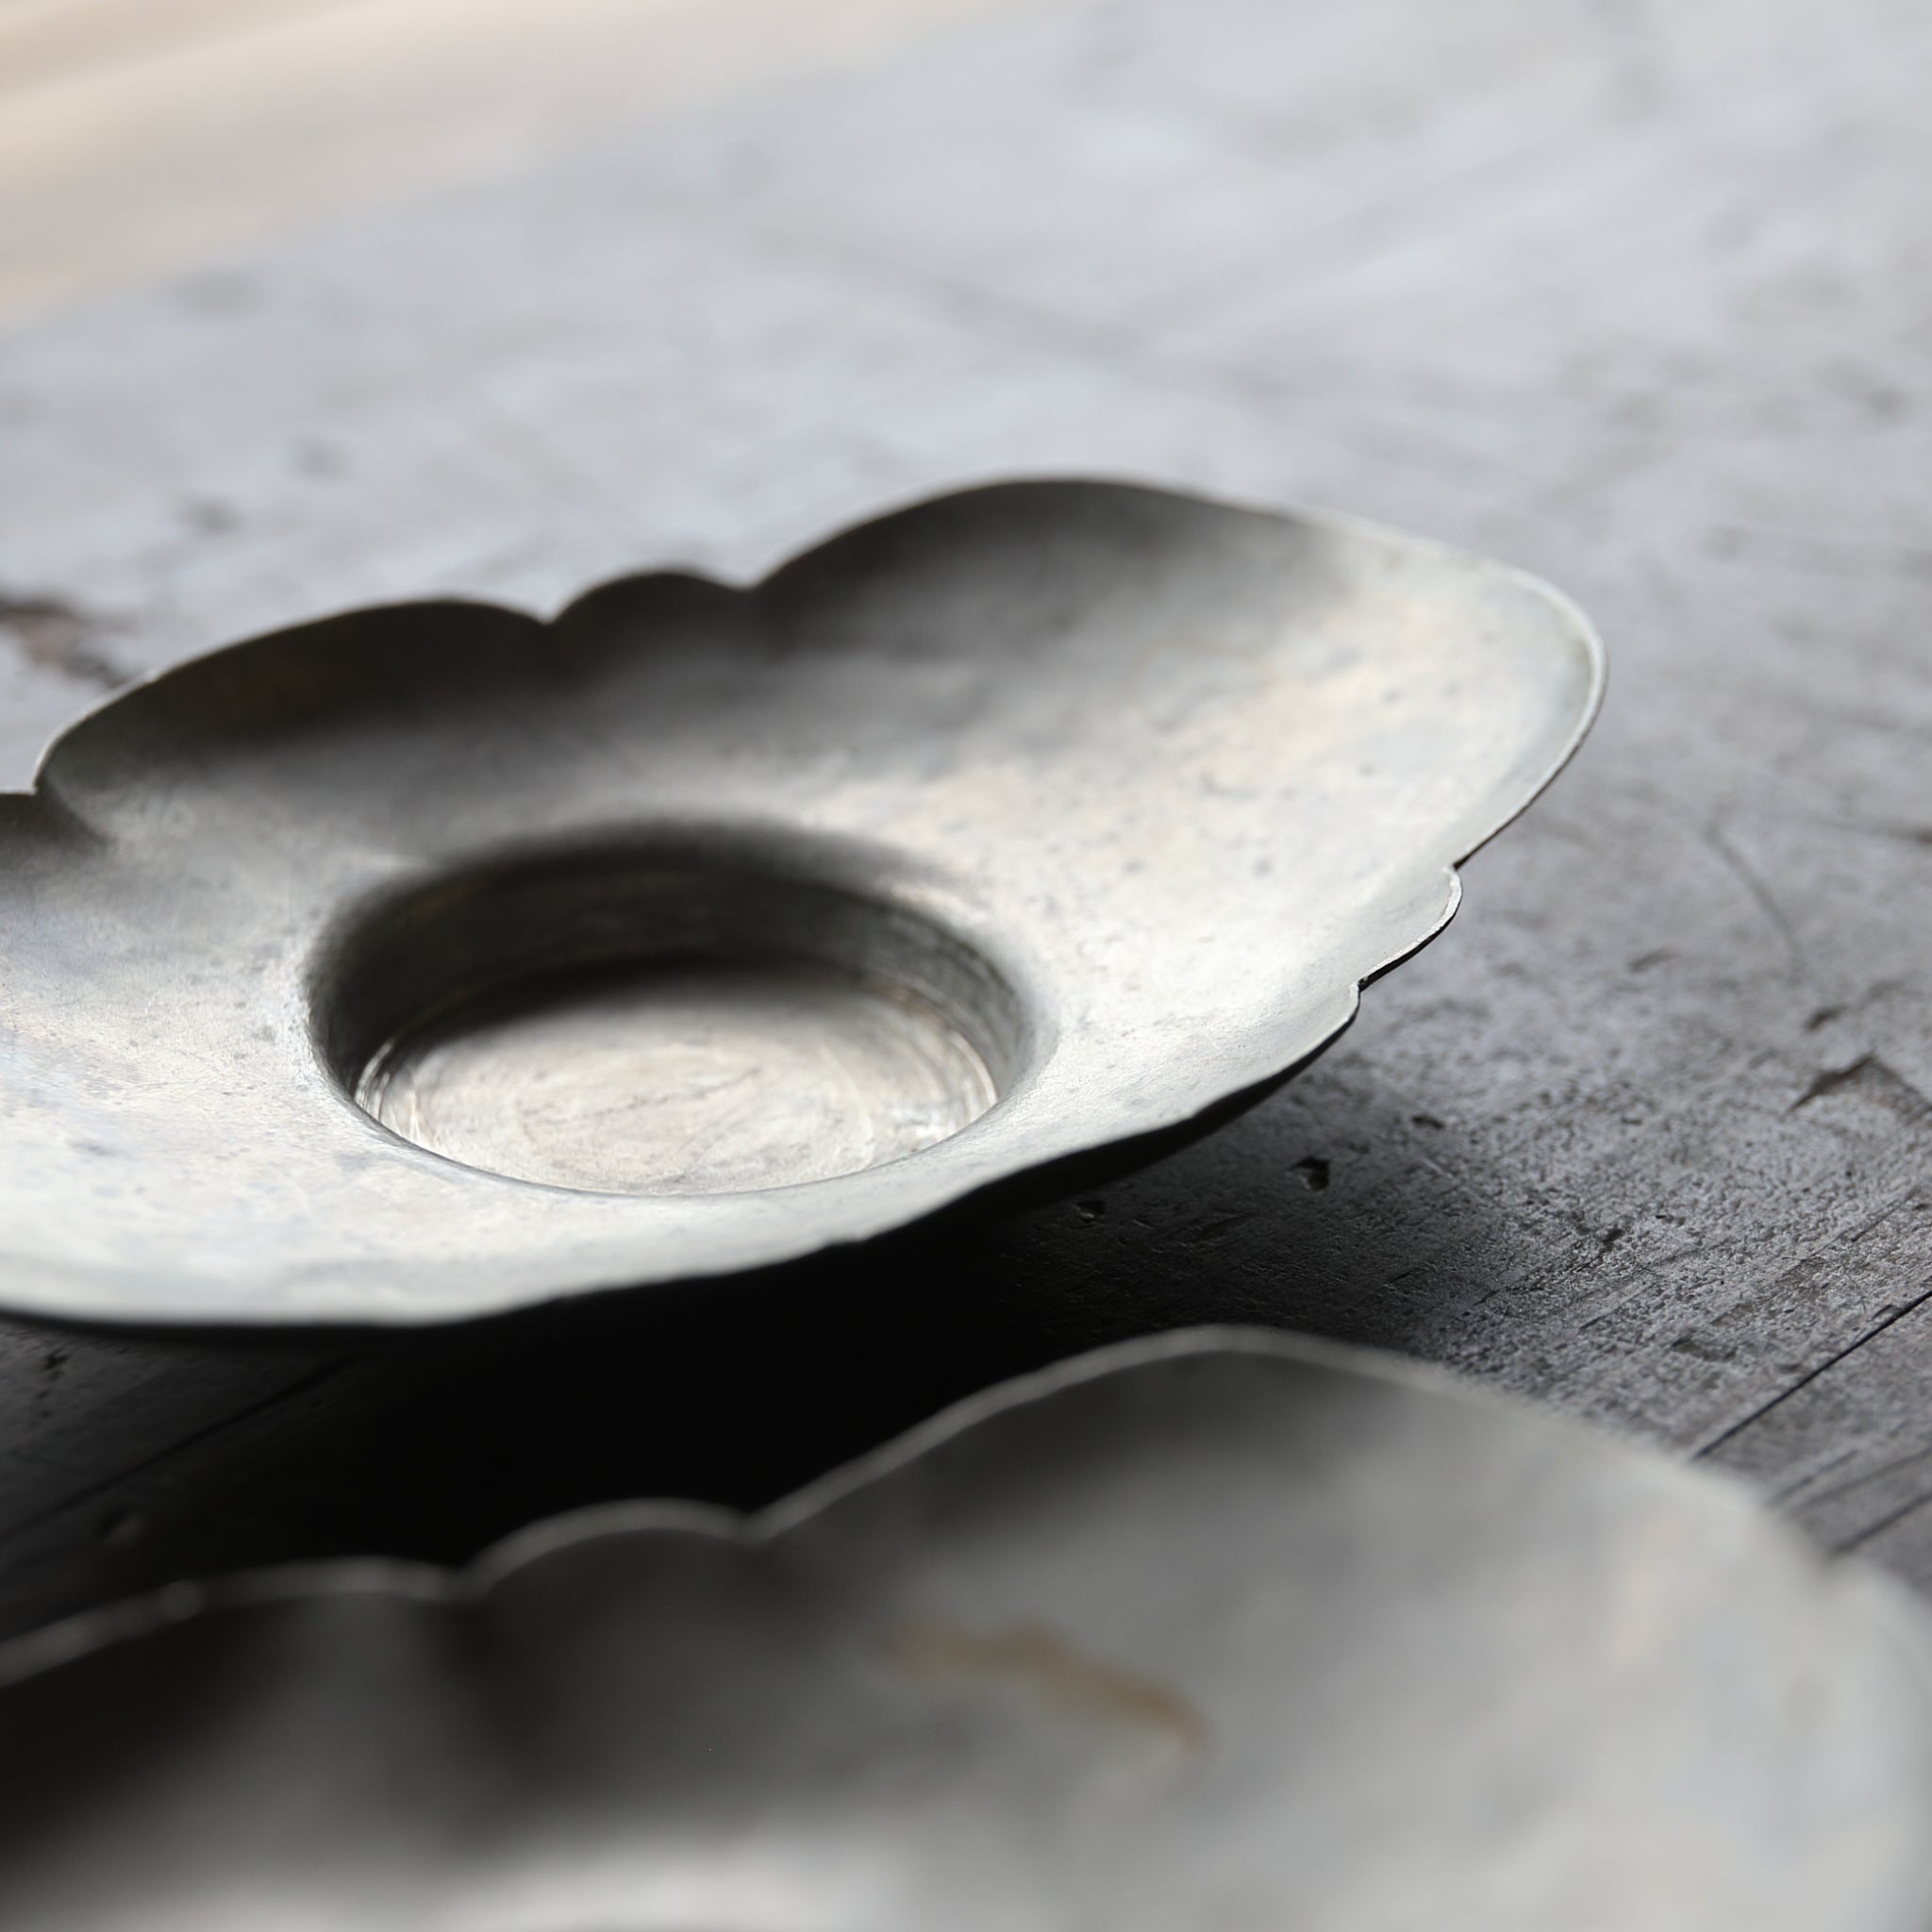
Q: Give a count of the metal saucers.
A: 2